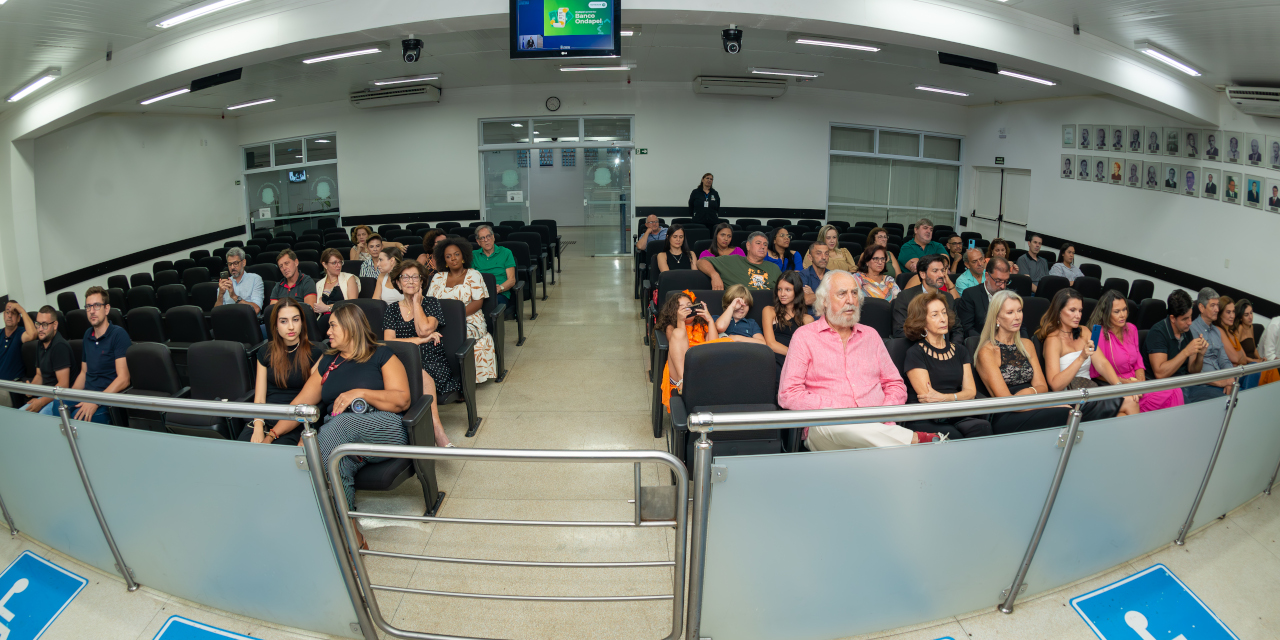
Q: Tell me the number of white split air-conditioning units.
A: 3